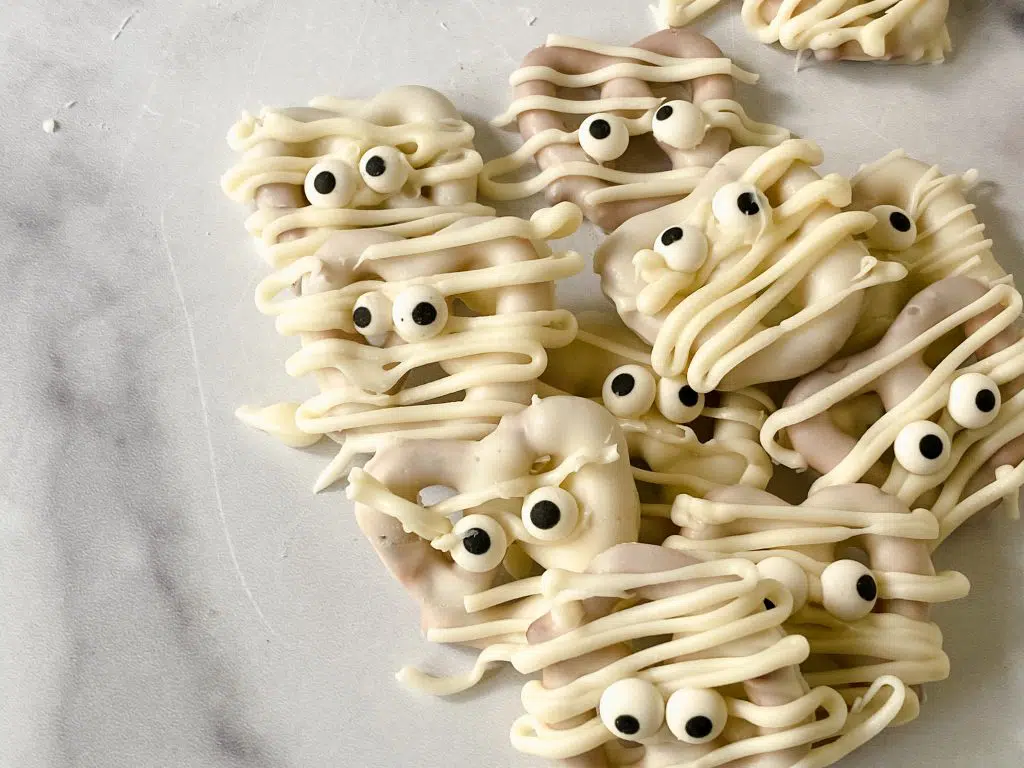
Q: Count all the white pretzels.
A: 11